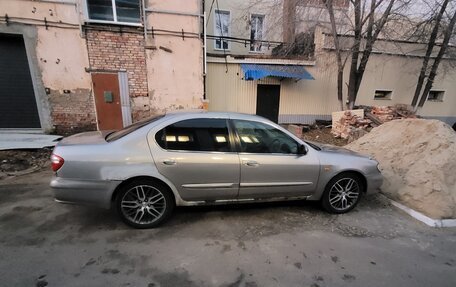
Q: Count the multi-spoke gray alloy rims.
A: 2